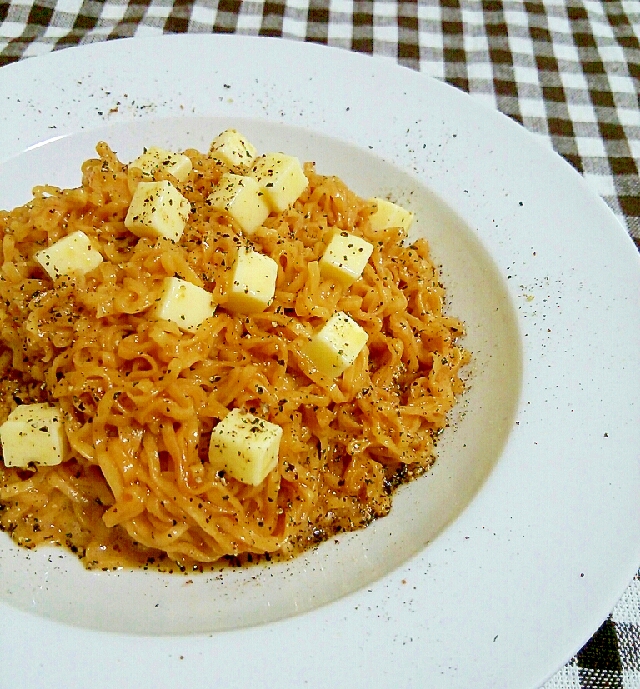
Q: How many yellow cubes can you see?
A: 13